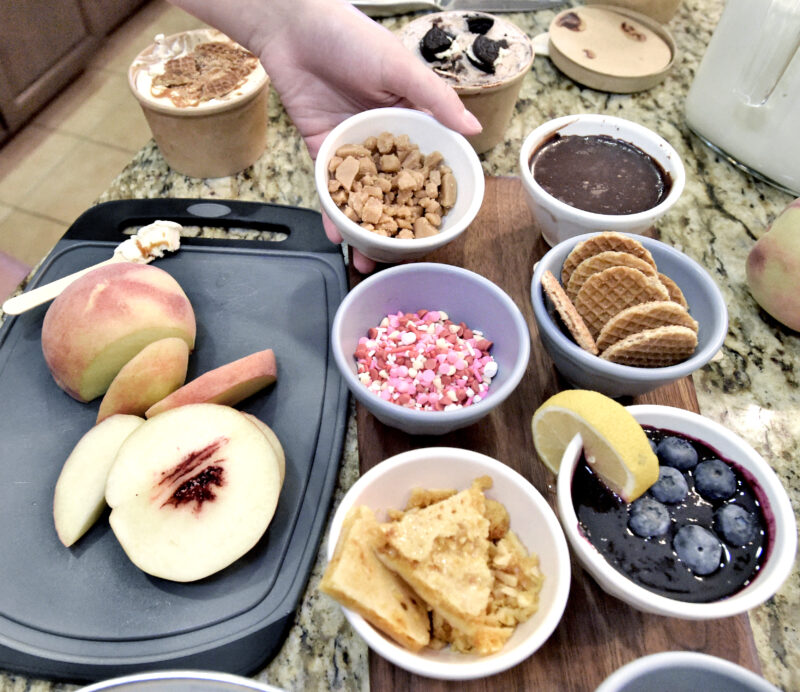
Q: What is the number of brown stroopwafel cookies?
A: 7